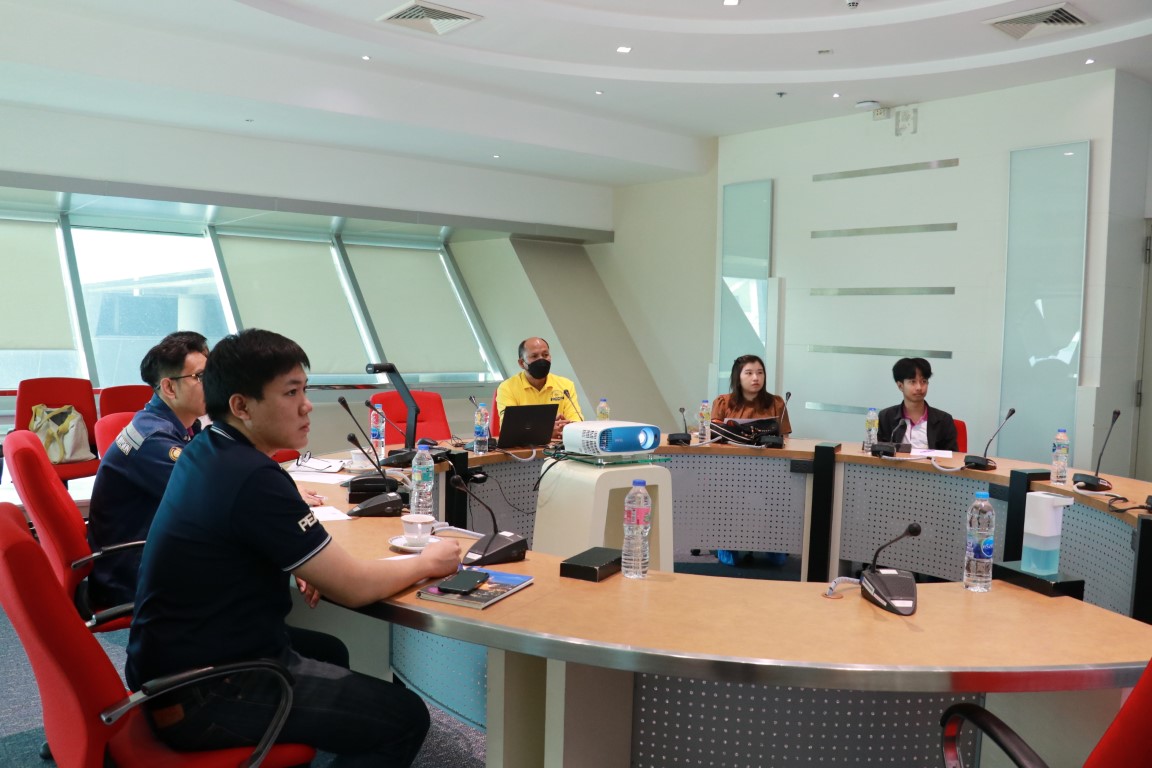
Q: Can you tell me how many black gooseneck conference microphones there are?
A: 12